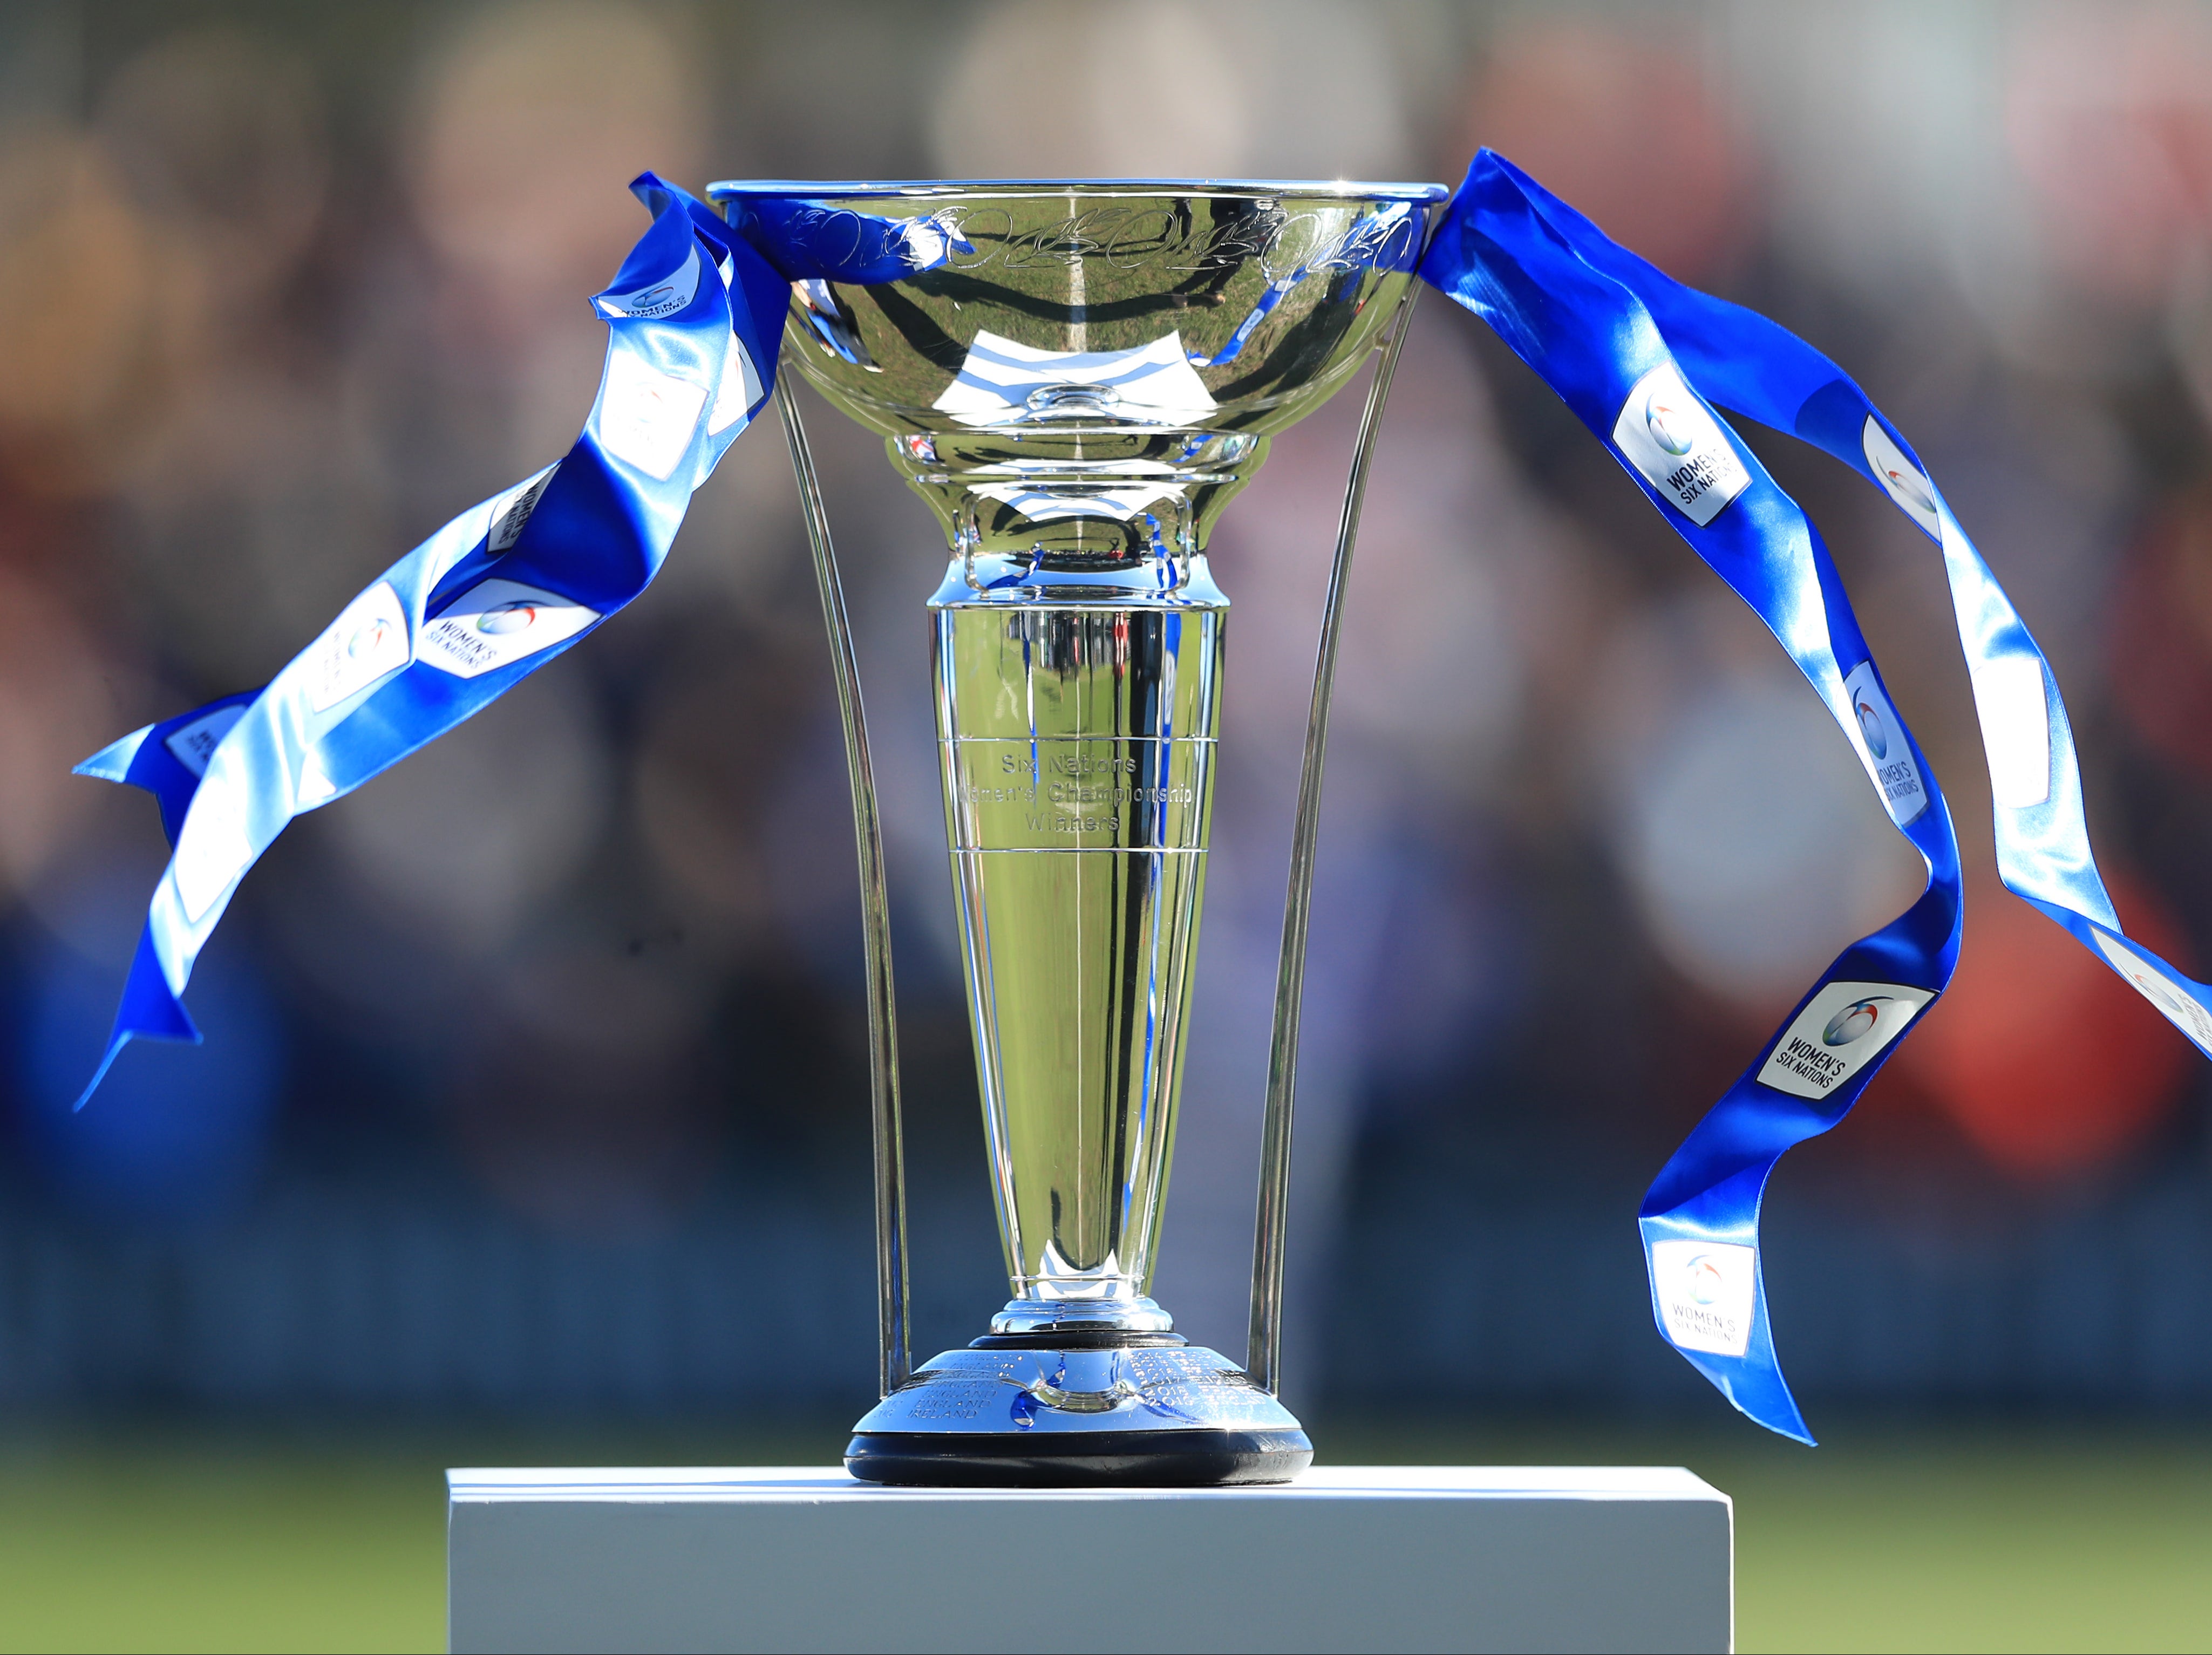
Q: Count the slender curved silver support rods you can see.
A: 2